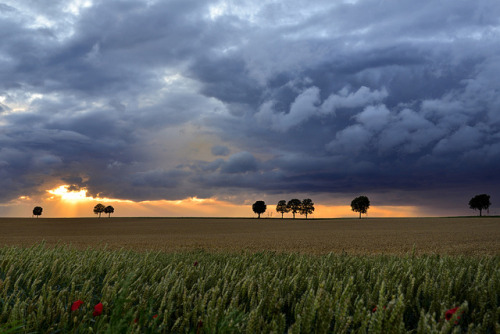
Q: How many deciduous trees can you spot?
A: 9